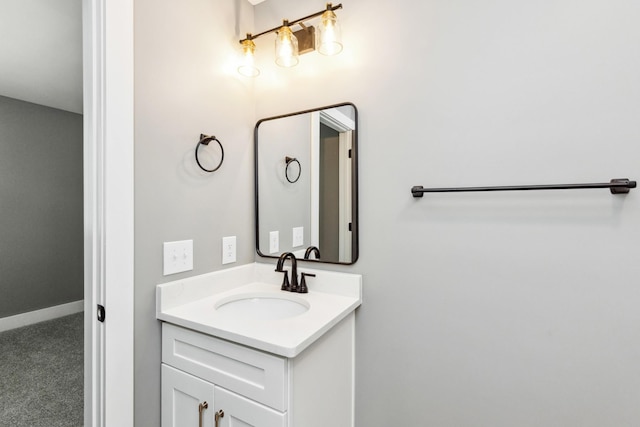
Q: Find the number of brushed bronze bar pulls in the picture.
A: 2